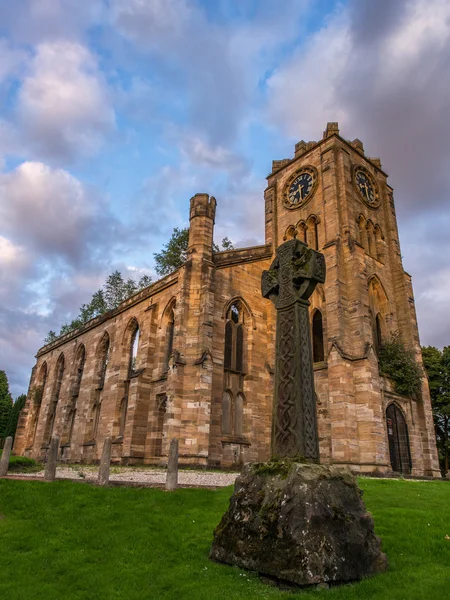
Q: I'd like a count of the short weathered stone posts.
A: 4